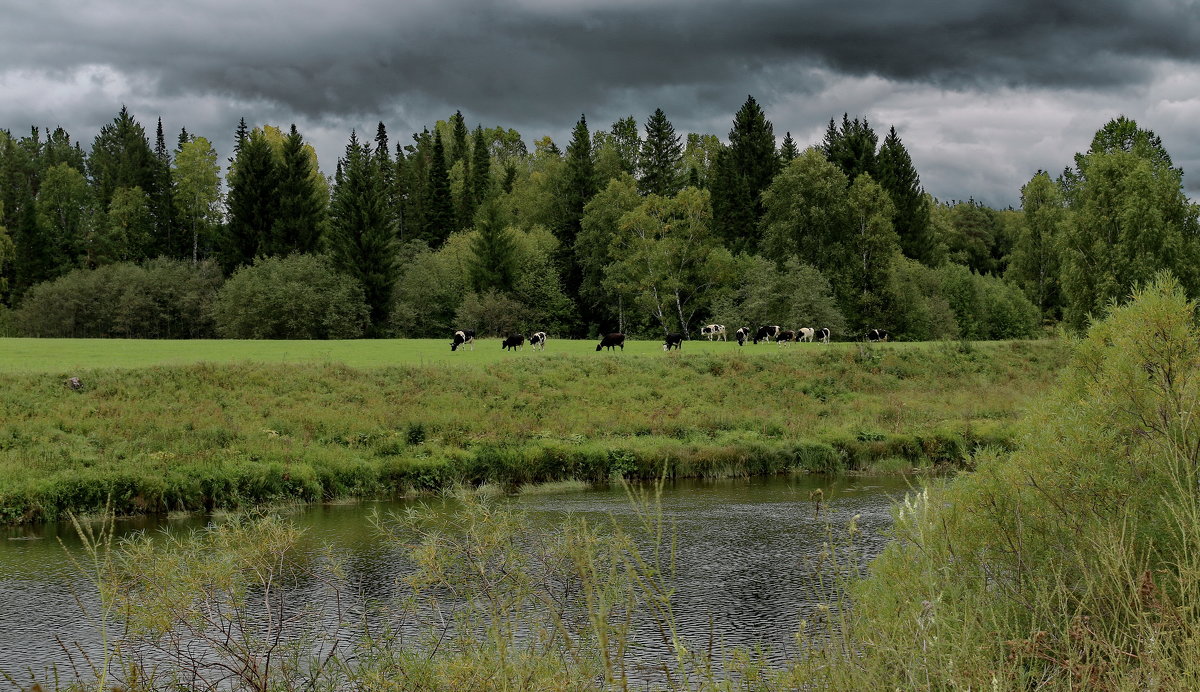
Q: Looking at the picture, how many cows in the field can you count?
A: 12